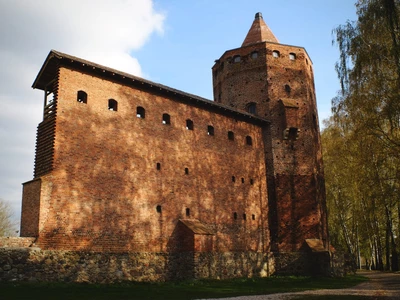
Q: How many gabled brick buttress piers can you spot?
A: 2